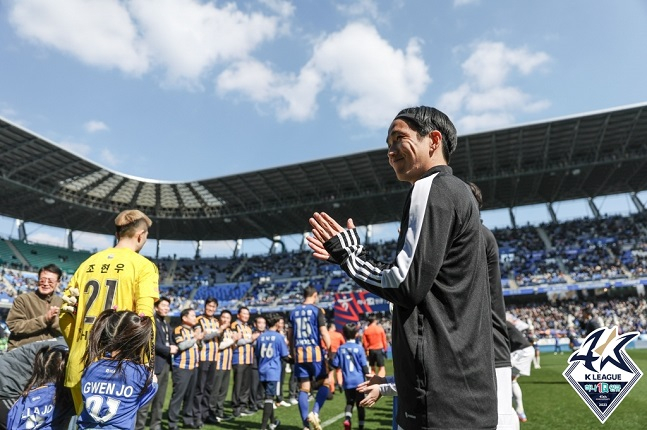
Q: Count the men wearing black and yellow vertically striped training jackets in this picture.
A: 4